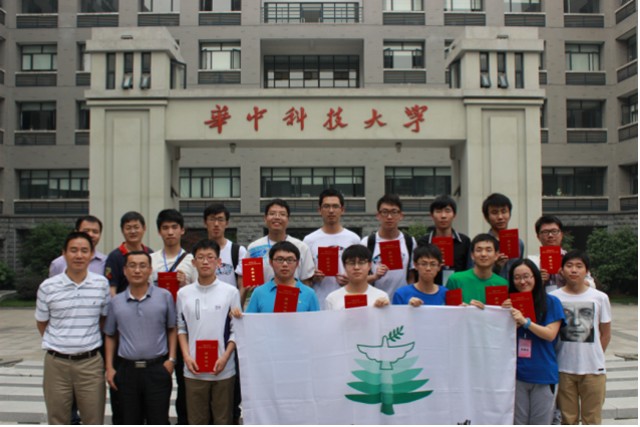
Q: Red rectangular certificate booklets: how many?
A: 13